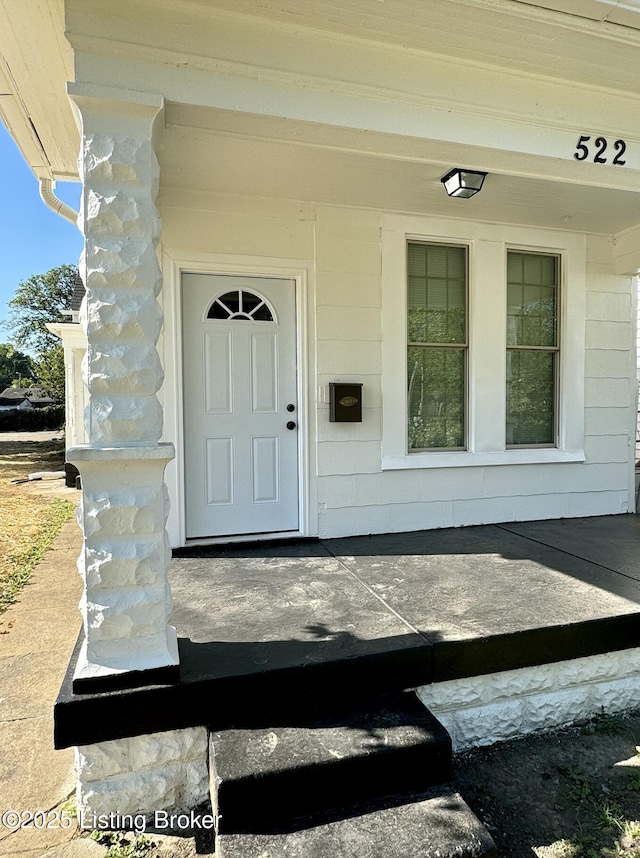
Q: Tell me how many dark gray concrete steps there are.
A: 2